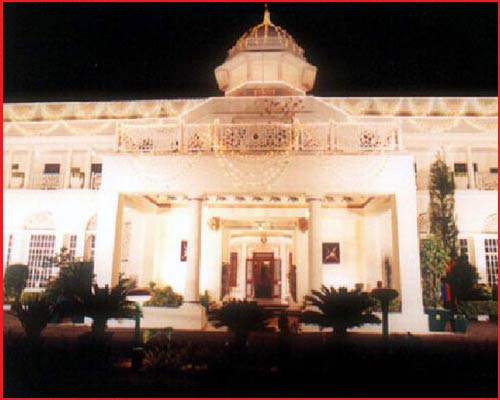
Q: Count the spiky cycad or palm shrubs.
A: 4